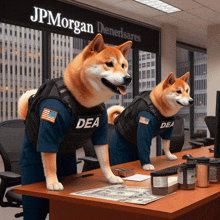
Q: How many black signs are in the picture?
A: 1